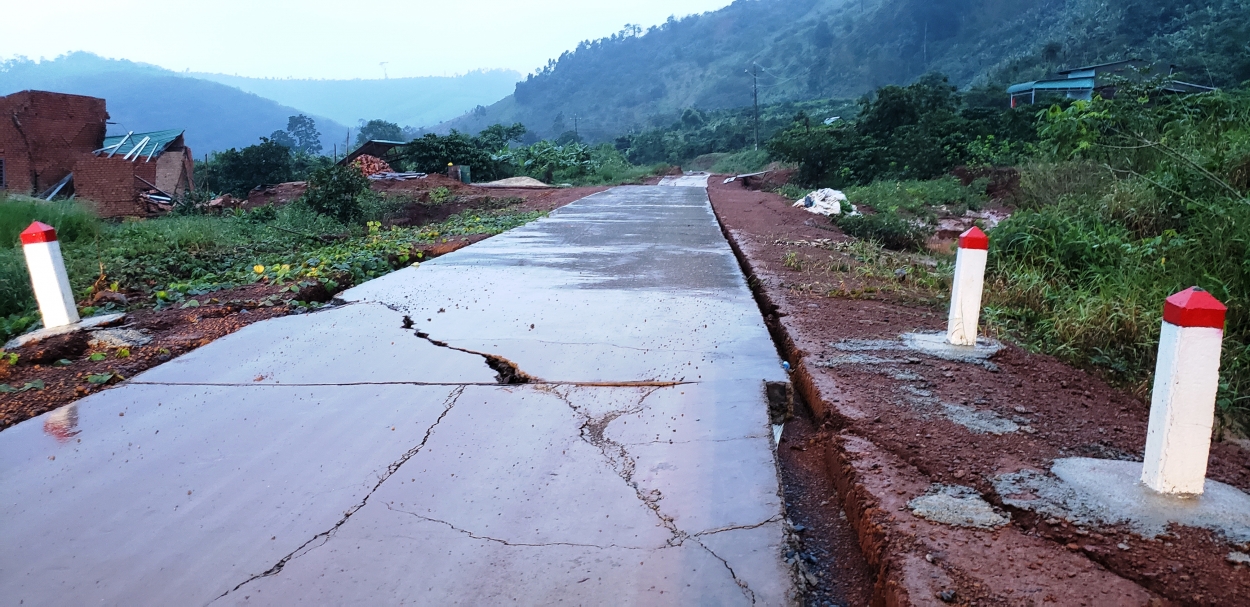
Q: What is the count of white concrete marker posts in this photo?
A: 3